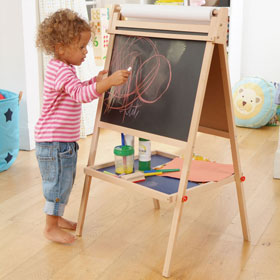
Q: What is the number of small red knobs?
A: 2